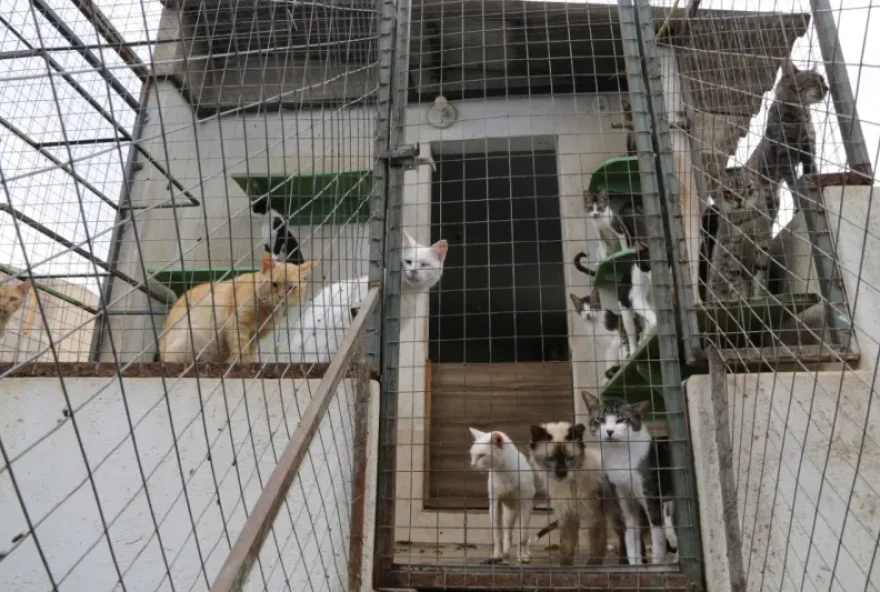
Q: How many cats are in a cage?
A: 12